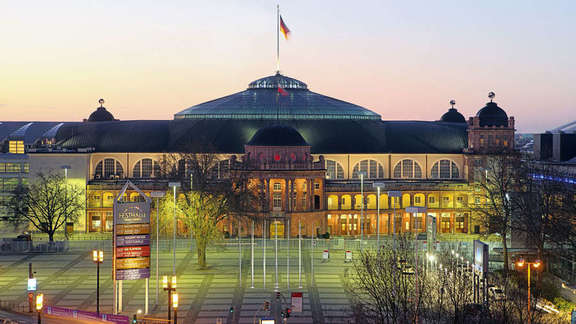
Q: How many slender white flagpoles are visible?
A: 7